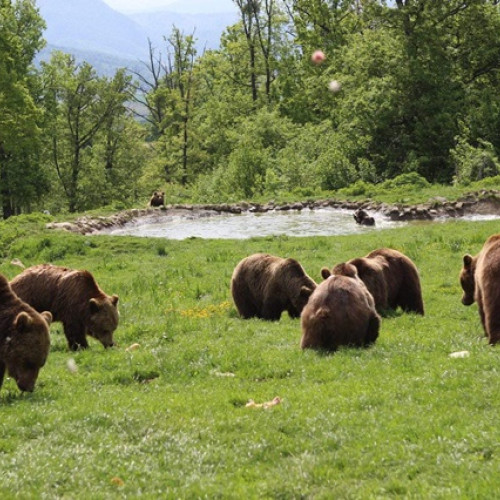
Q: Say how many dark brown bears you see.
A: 8